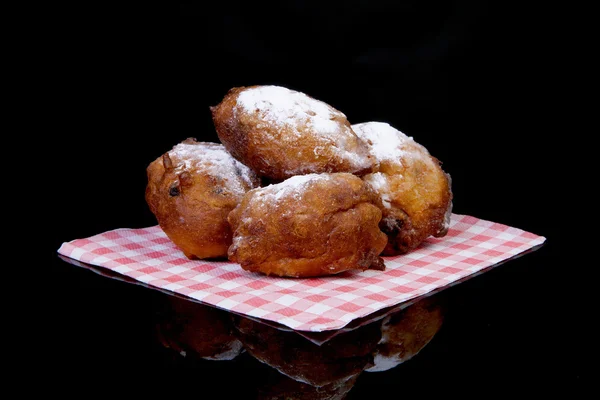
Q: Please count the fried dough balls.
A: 4